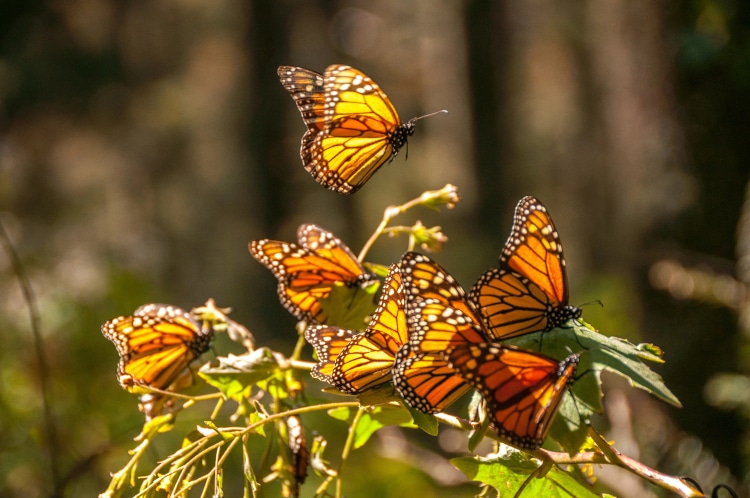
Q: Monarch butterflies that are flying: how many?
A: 1